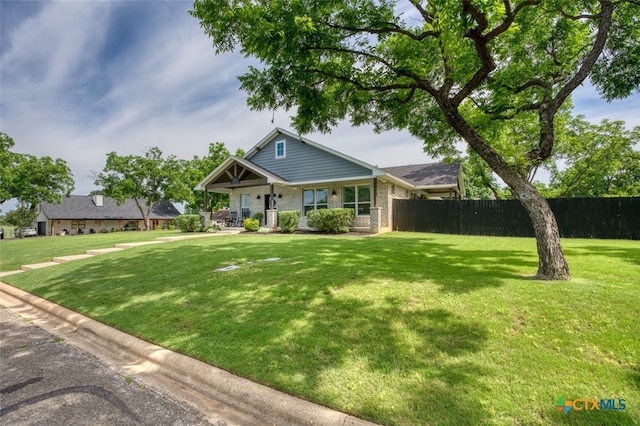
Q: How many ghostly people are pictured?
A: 0